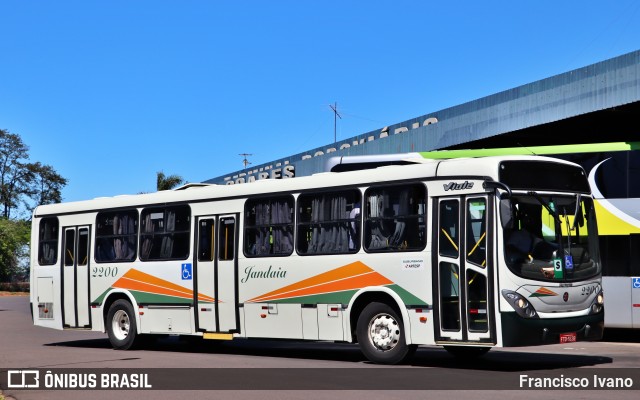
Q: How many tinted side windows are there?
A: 6